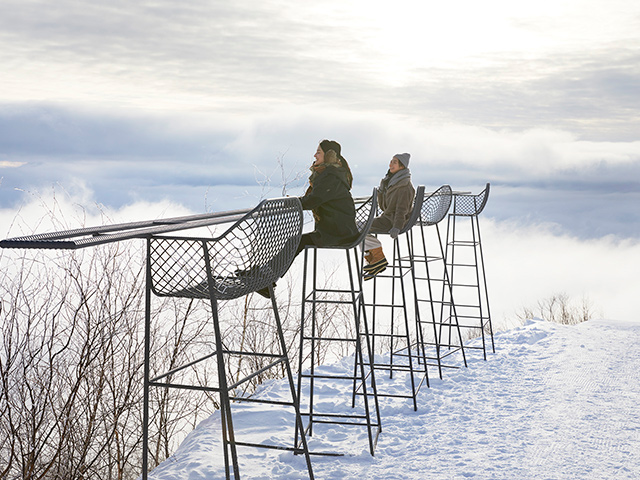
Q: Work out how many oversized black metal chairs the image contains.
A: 5